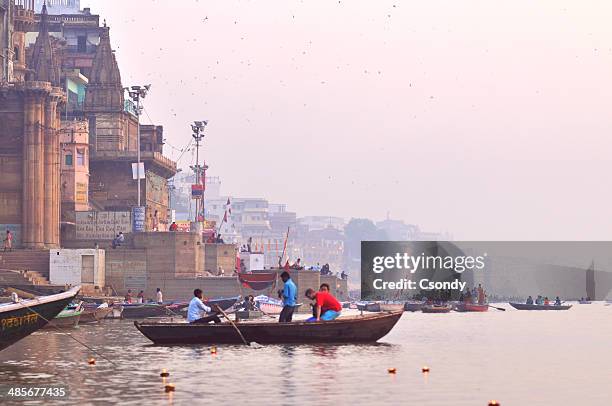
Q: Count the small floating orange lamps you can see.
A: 7